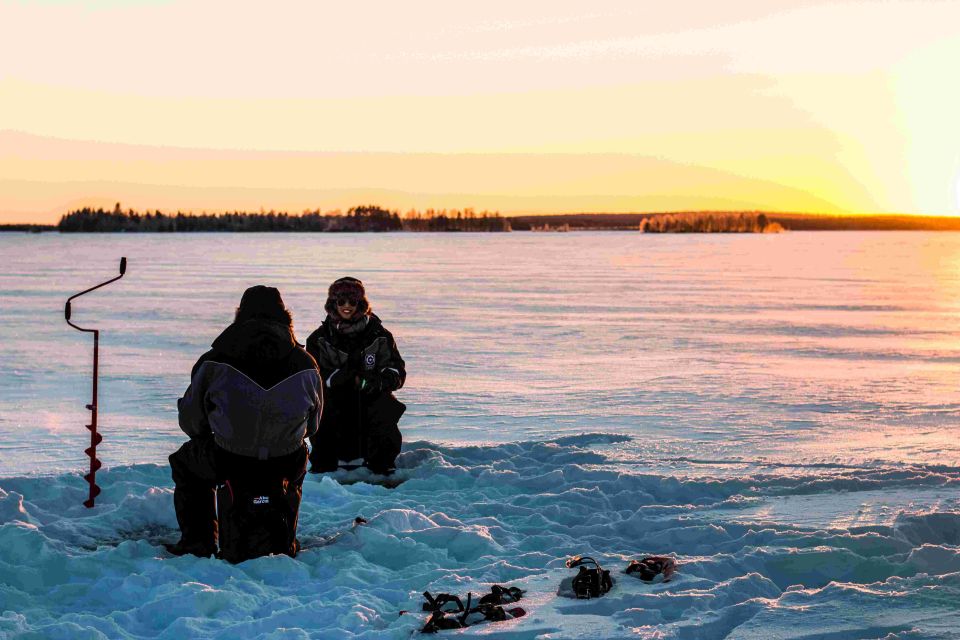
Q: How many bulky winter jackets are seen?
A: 2